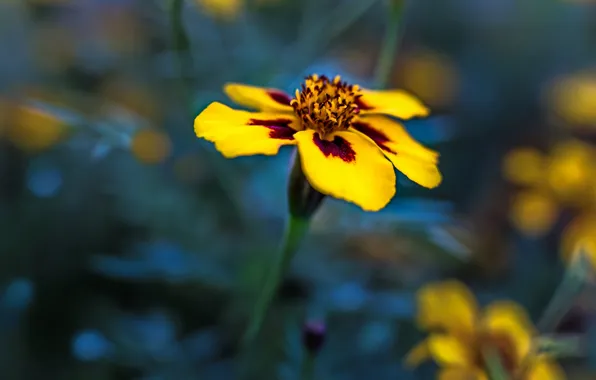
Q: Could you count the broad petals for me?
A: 5